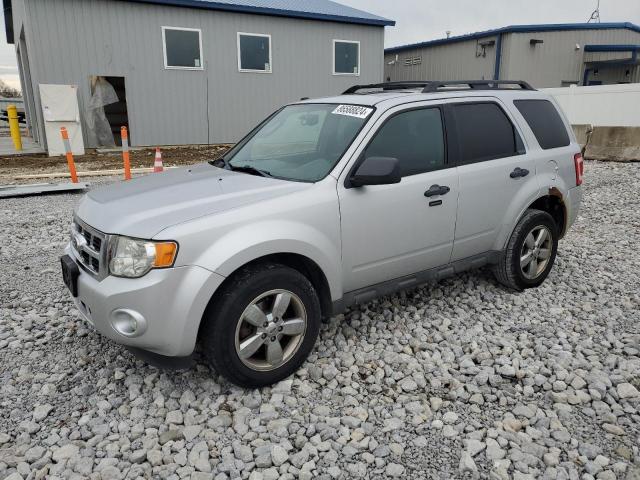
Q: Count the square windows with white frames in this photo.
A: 3